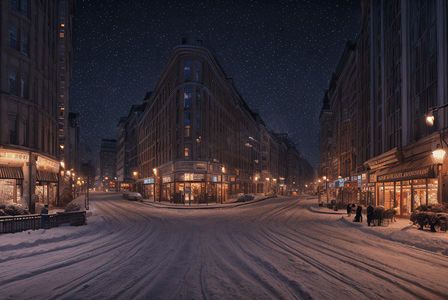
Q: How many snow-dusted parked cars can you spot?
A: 2